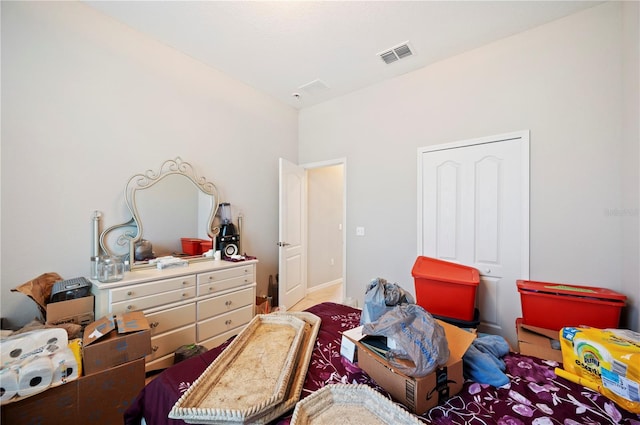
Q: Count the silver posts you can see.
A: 2